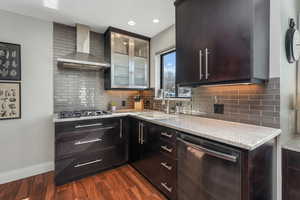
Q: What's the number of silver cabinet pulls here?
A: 12